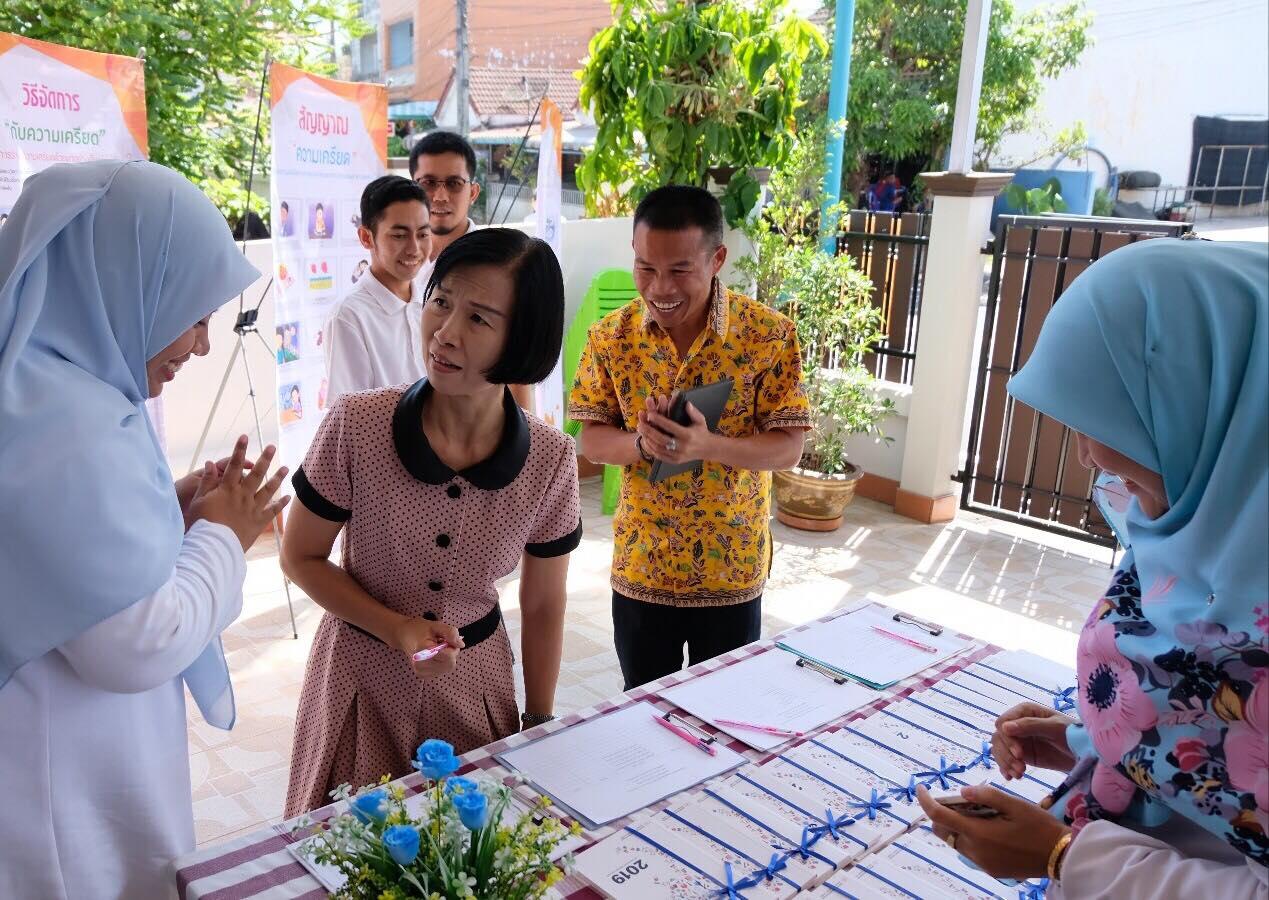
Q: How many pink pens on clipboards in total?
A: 3